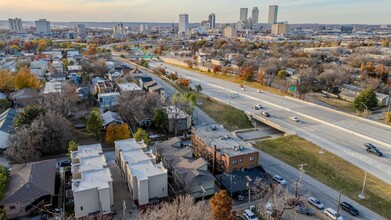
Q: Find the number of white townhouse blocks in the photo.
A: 2